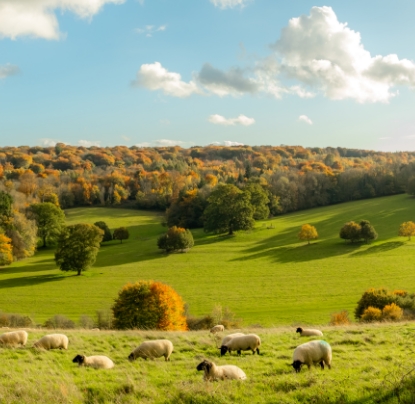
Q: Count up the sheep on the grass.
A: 10